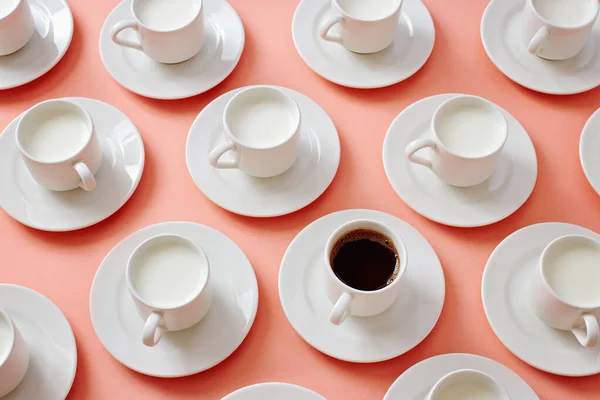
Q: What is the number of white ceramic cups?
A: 12